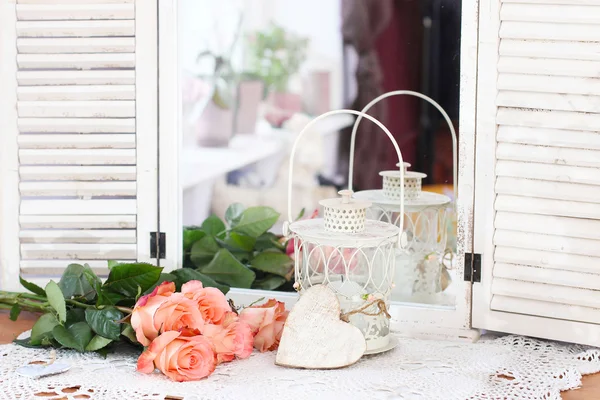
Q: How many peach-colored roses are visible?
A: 5